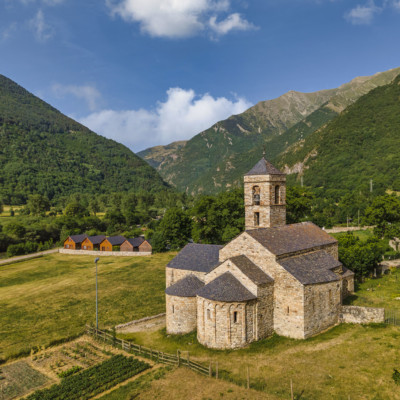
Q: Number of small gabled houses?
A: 5